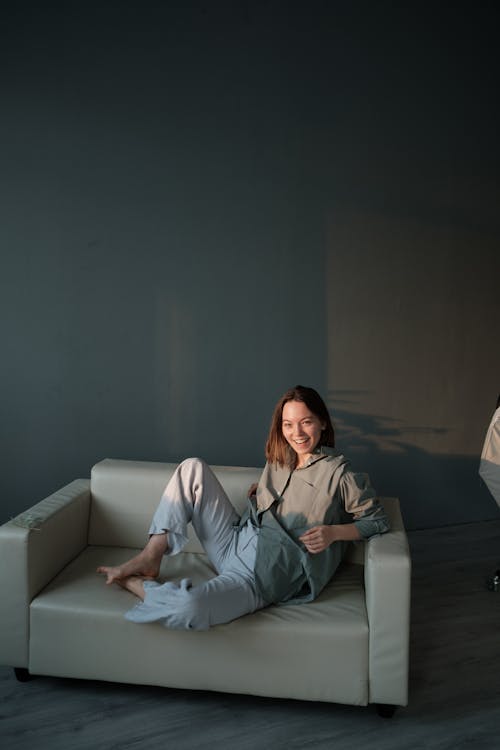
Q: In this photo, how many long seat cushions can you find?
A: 1